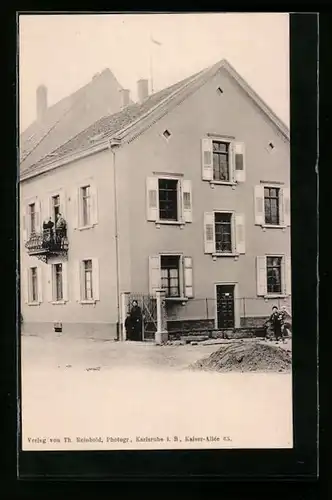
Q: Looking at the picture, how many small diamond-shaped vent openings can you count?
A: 3